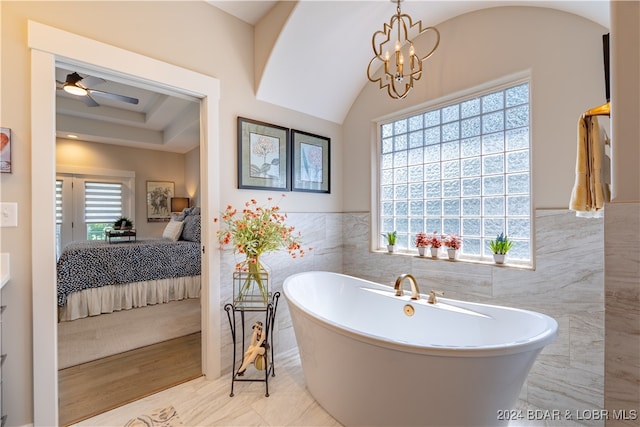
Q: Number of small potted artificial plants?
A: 5